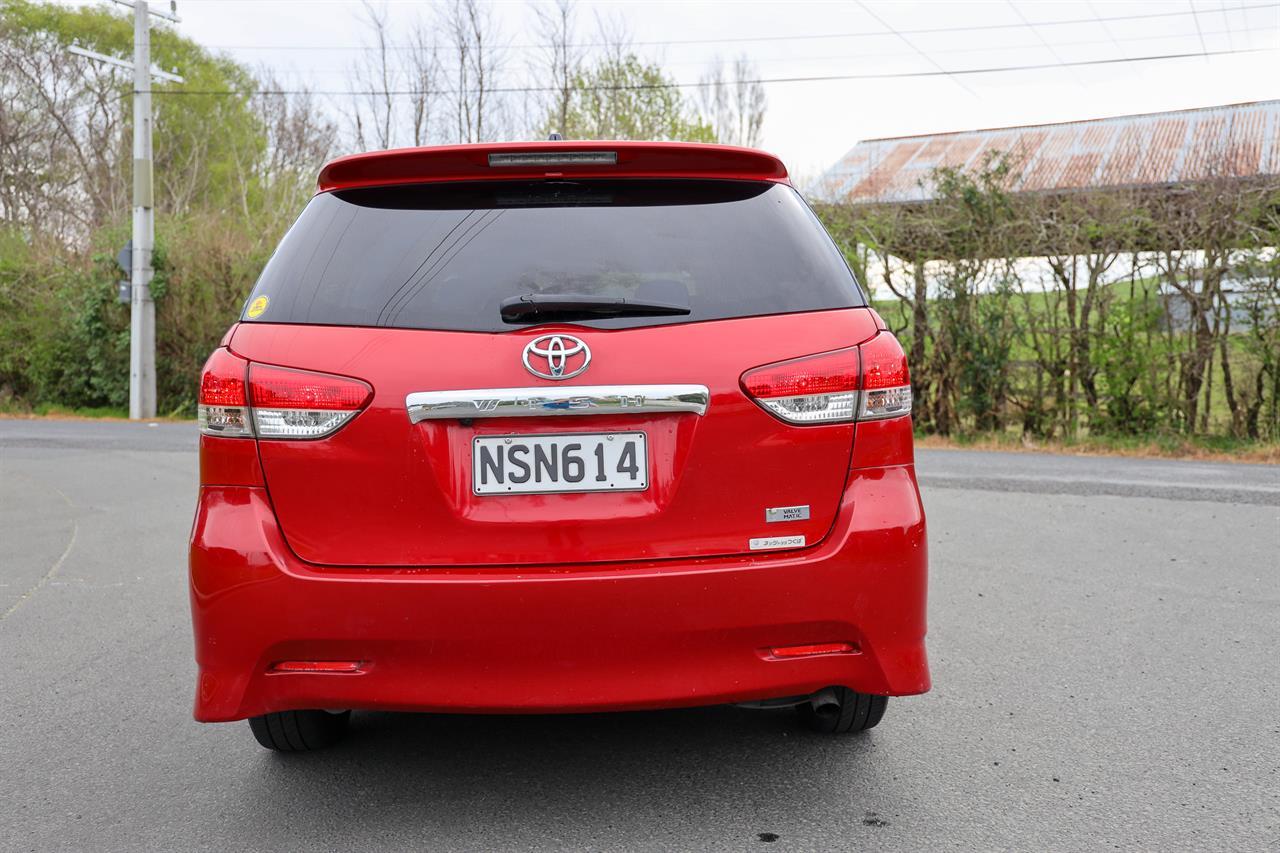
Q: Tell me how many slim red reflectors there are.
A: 2